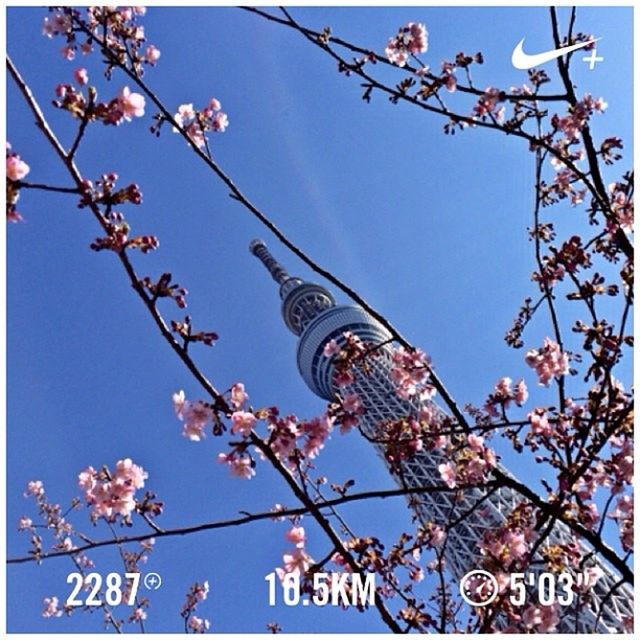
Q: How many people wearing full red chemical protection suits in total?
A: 0